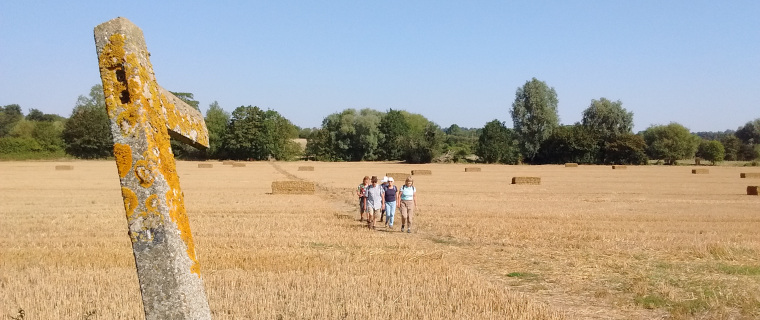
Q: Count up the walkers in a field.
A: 5